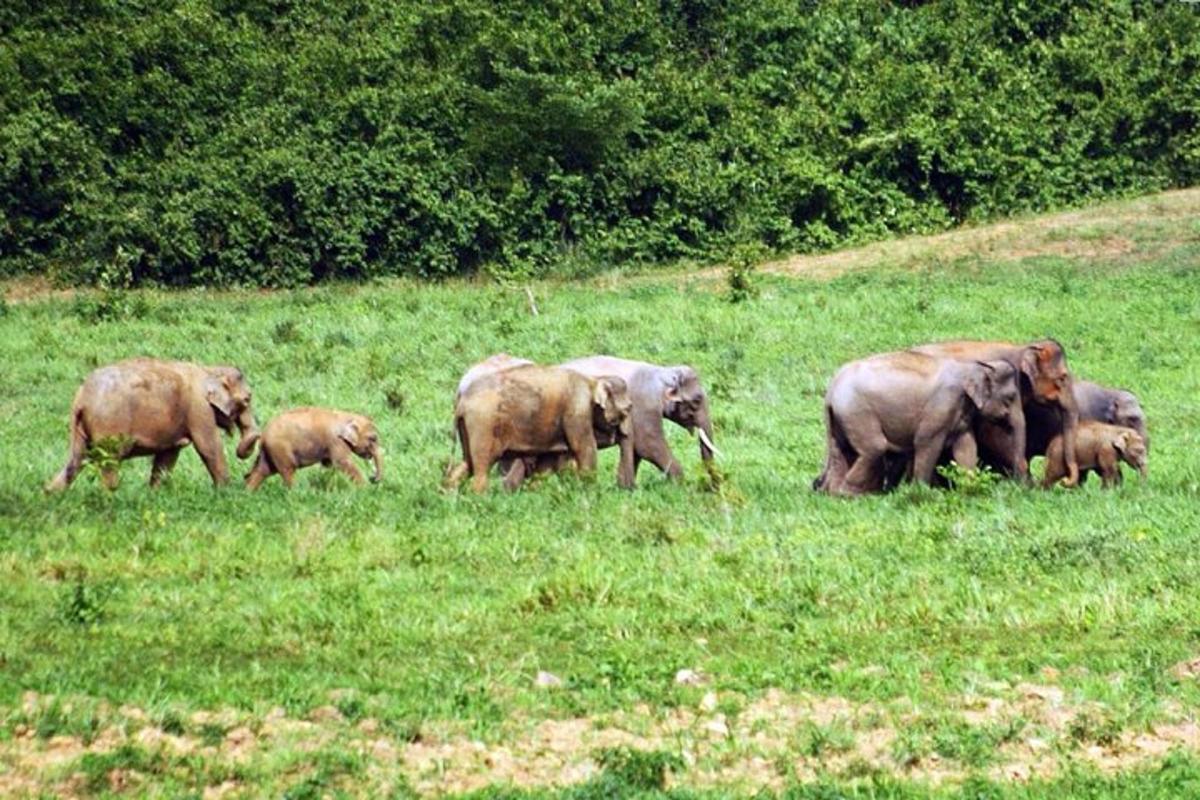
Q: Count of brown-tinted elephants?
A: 5